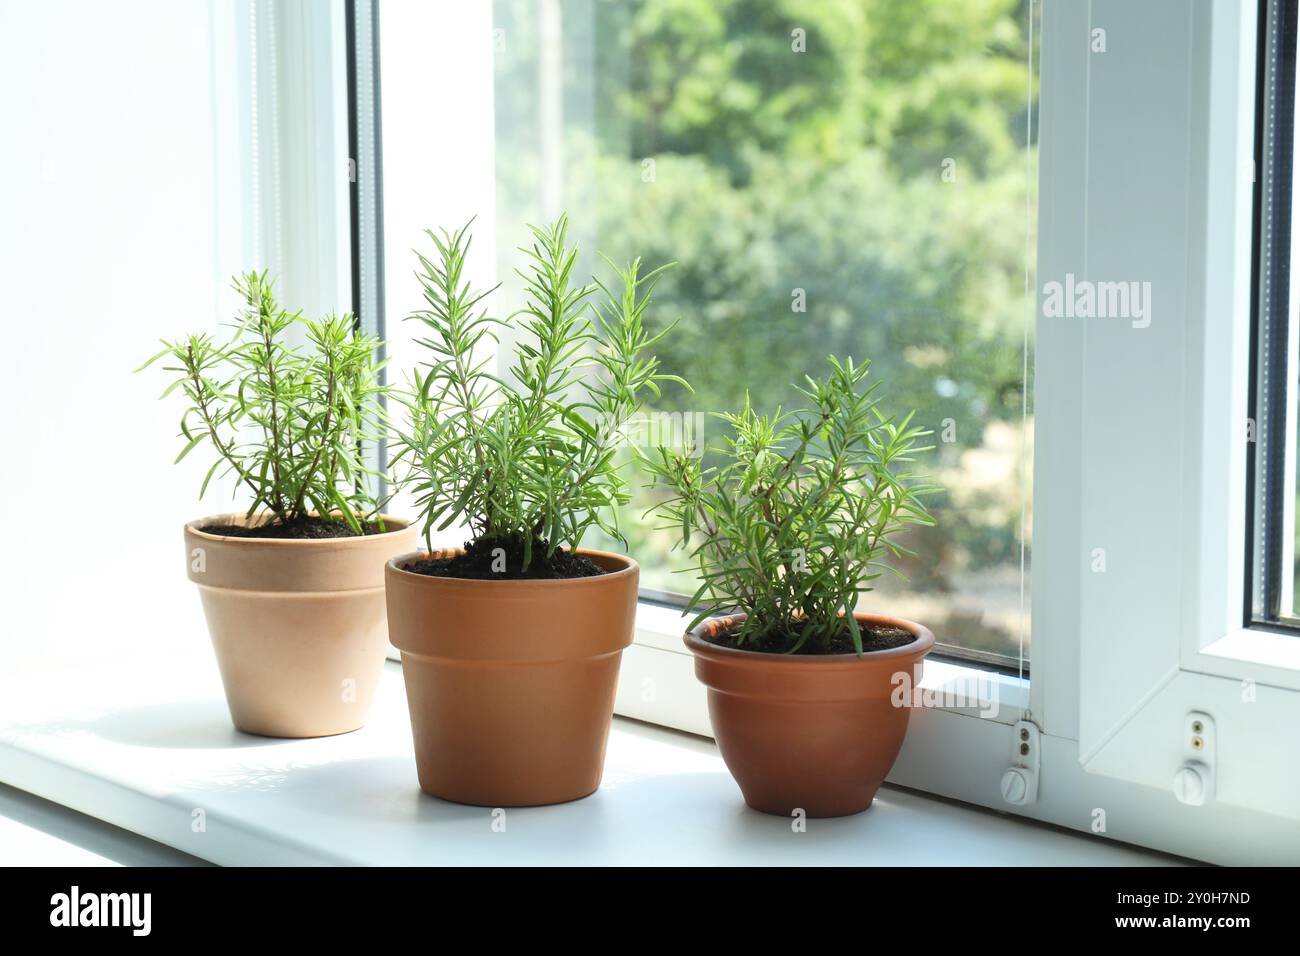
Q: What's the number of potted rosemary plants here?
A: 3